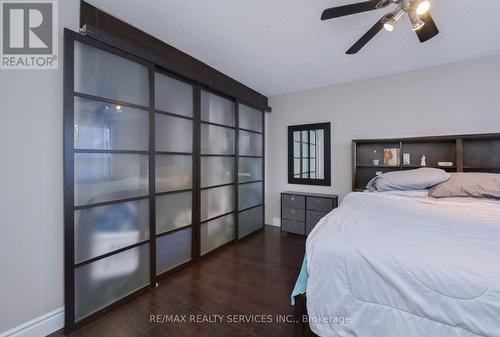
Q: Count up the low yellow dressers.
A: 0